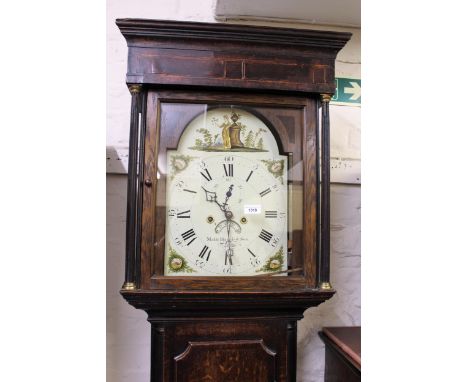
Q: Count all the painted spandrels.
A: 4